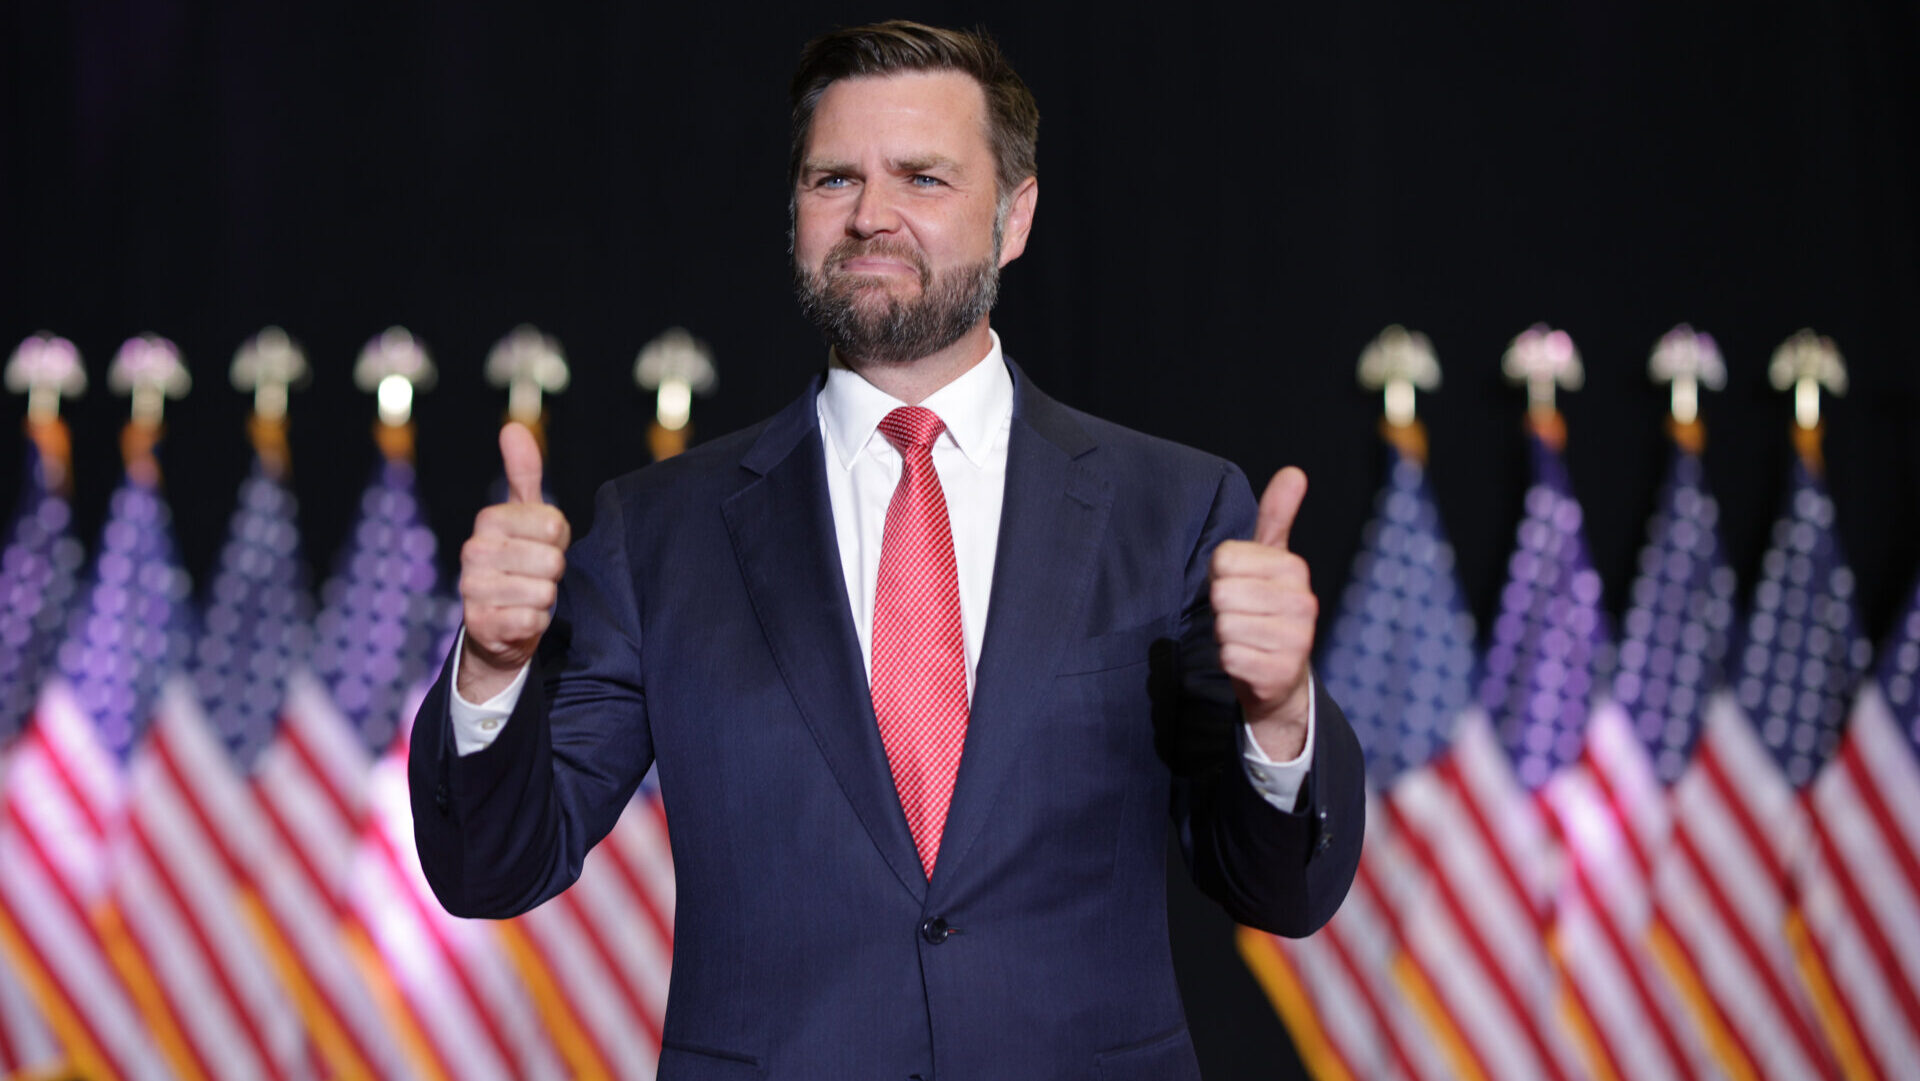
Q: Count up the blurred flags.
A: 11